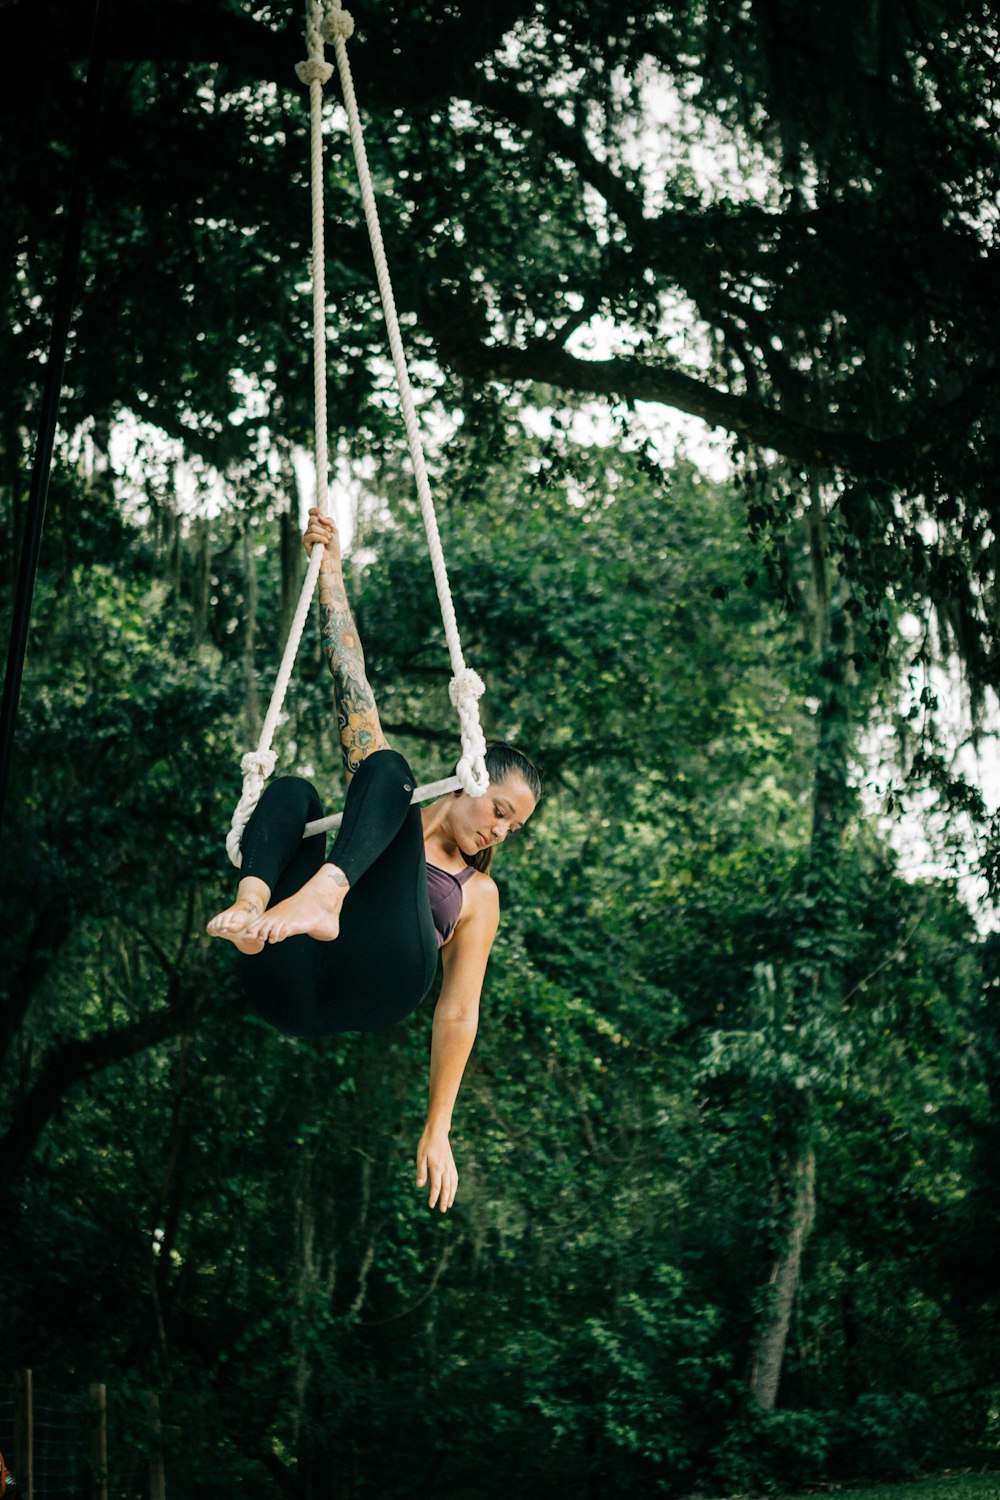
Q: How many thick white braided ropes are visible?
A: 2